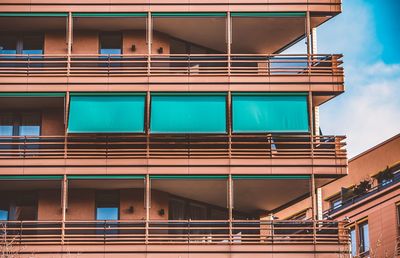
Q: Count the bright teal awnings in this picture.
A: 3